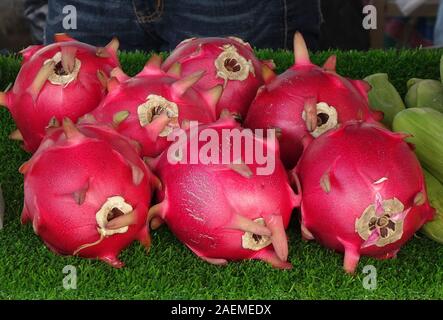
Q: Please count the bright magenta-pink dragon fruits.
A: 7